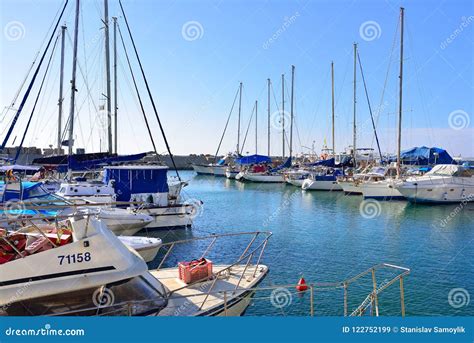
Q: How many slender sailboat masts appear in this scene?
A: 12